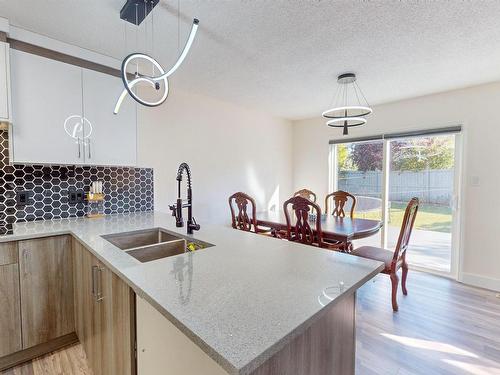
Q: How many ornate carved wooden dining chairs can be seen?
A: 5